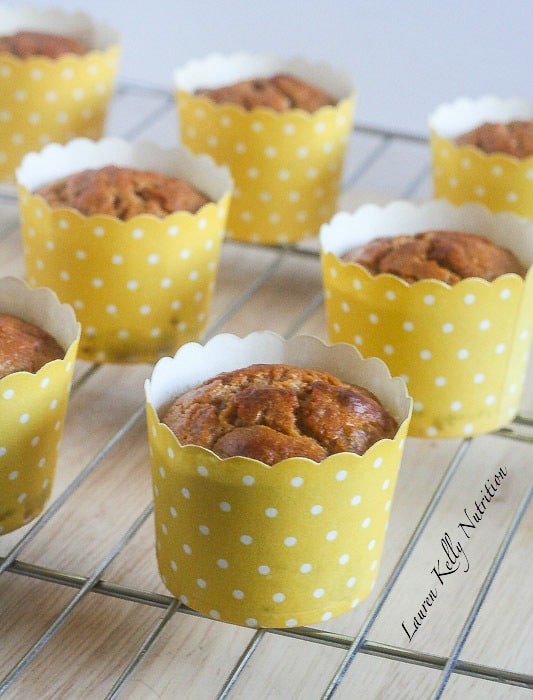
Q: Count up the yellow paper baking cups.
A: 7